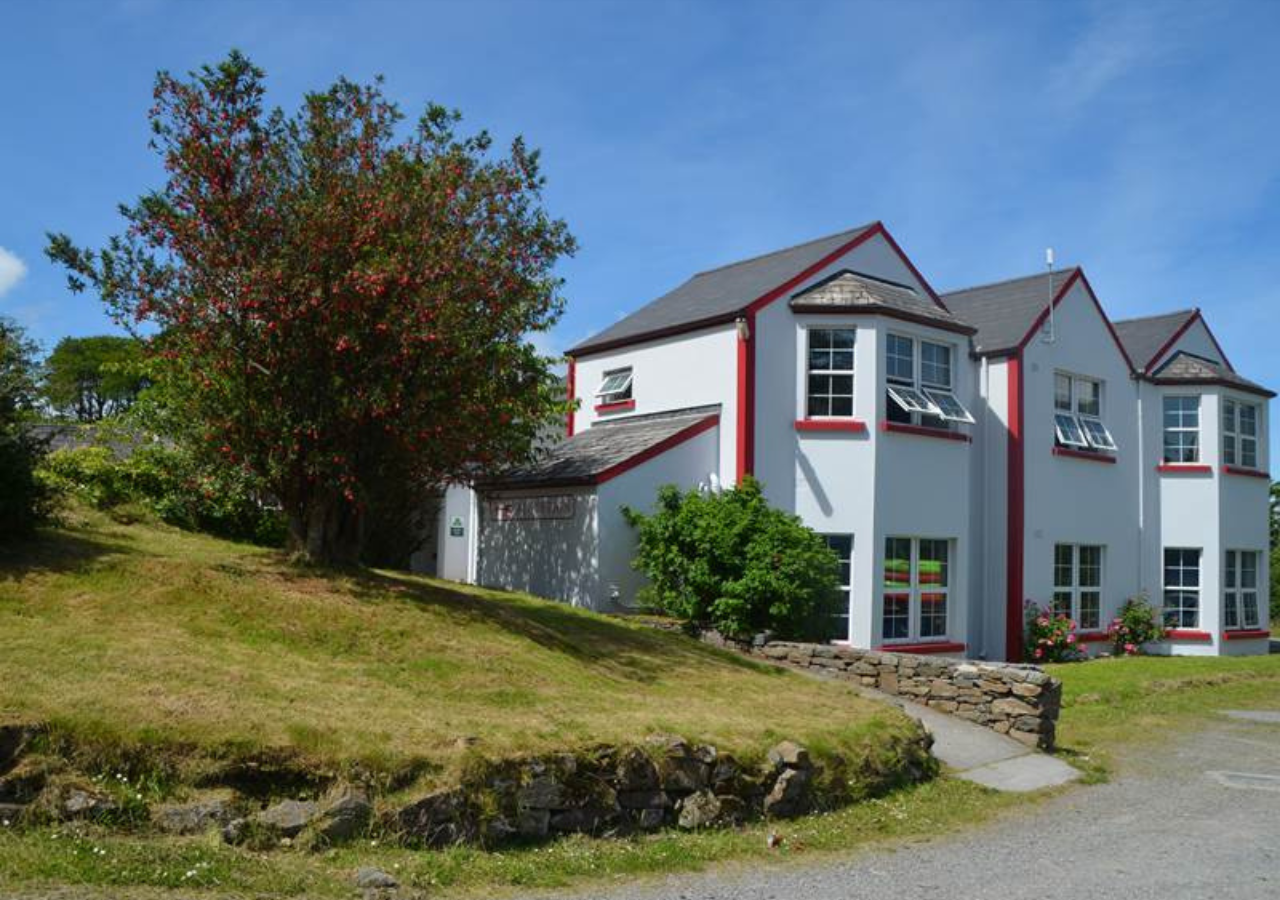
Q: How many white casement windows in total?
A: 11